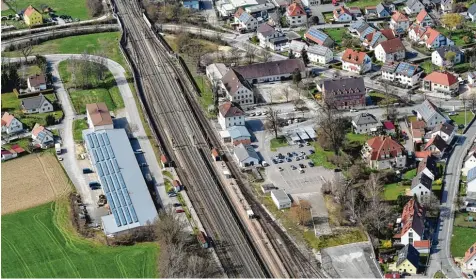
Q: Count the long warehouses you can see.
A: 1